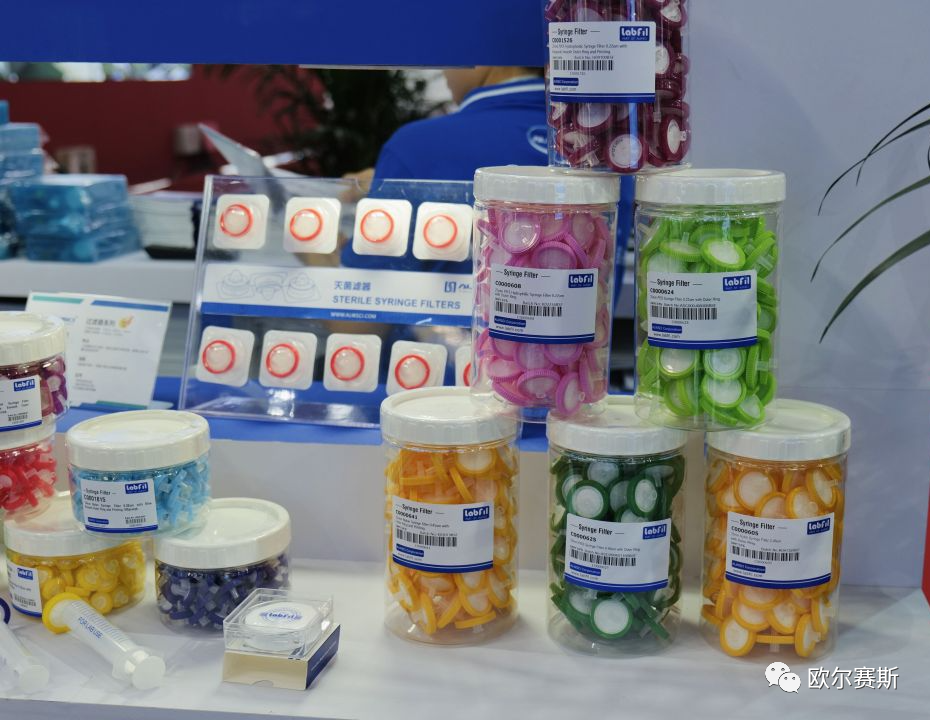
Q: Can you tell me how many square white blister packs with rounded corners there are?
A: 9